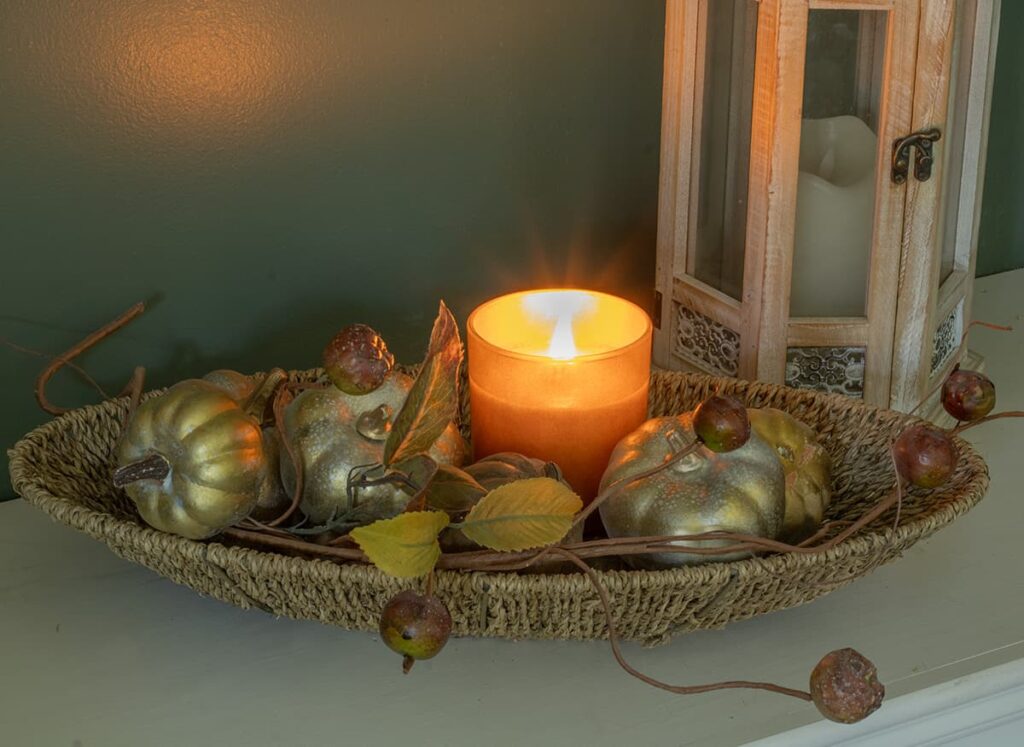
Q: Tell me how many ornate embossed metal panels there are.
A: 3